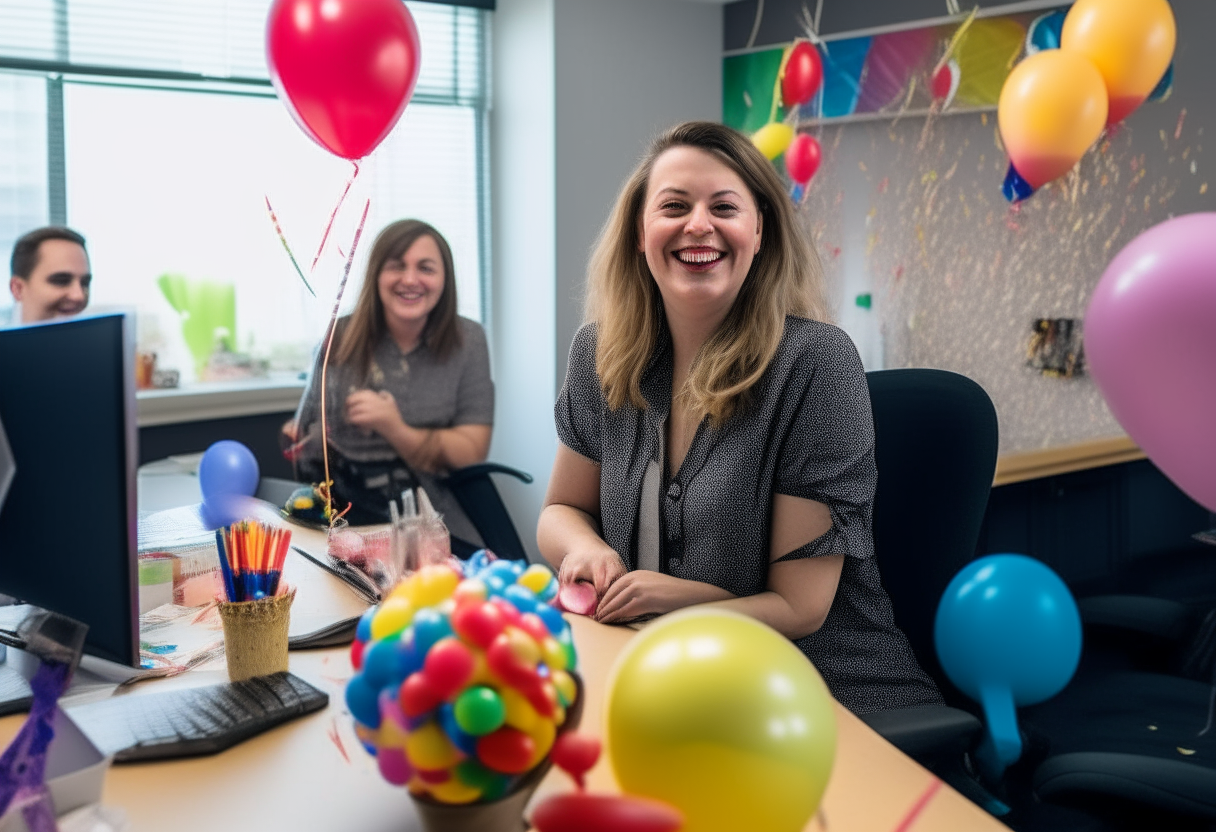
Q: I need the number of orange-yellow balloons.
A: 2